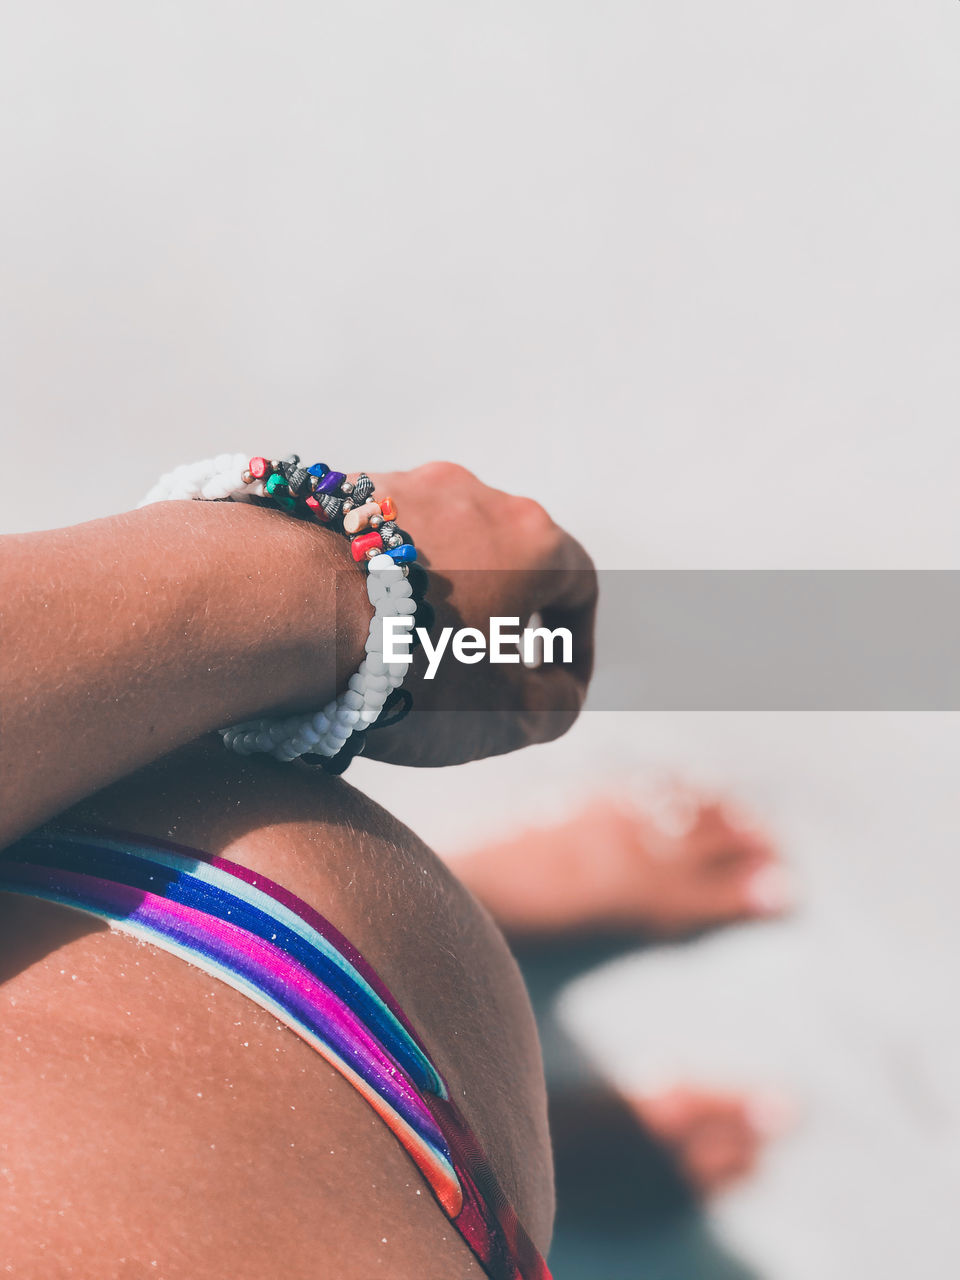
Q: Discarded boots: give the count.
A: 0